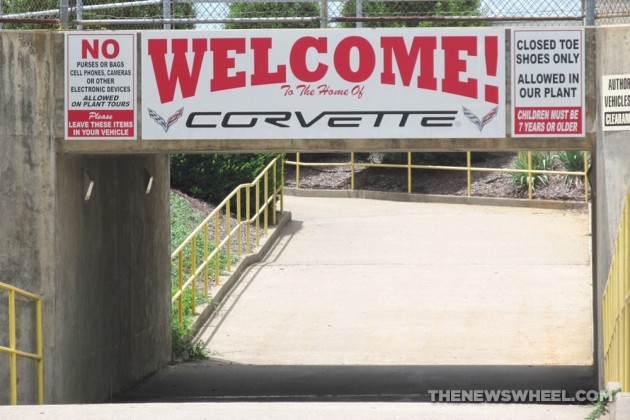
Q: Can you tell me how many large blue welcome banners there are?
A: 0